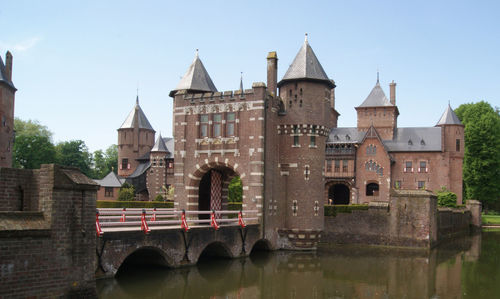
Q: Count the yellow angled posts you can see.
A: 0